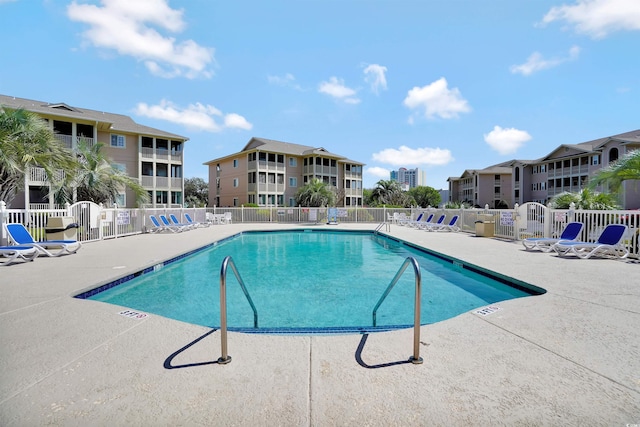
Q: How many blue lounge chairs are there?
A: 12